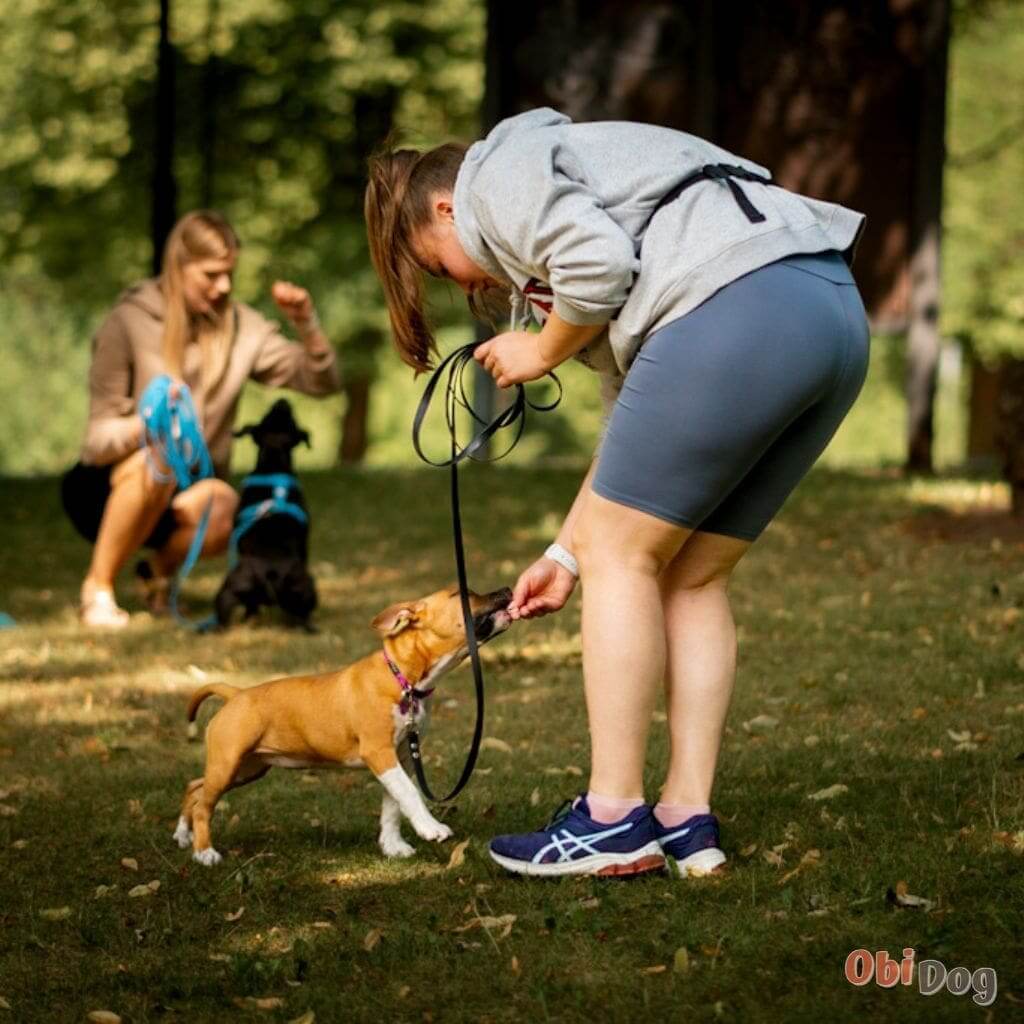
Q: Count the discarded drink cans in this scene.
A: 0